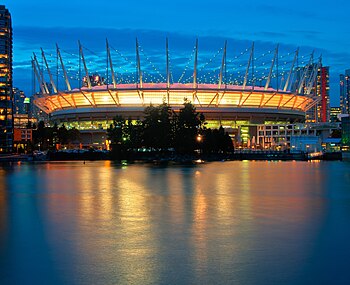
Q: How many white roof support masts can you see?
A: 15